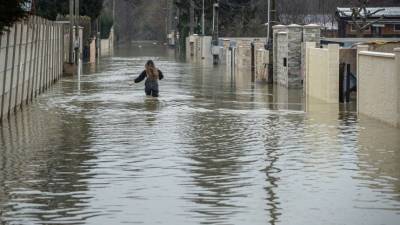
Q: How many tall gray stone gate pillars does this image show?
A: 3